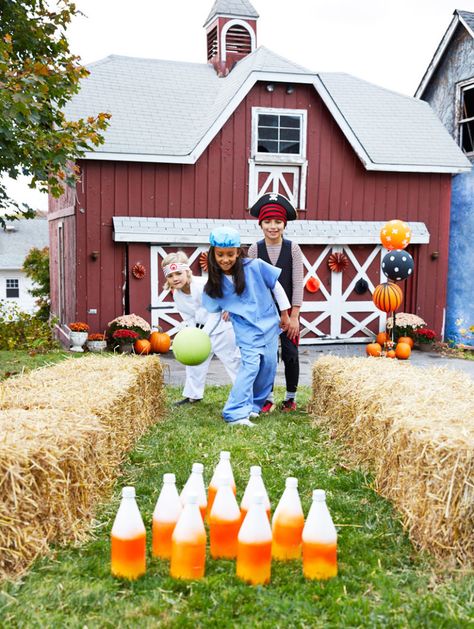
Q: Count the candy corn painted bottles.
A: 10